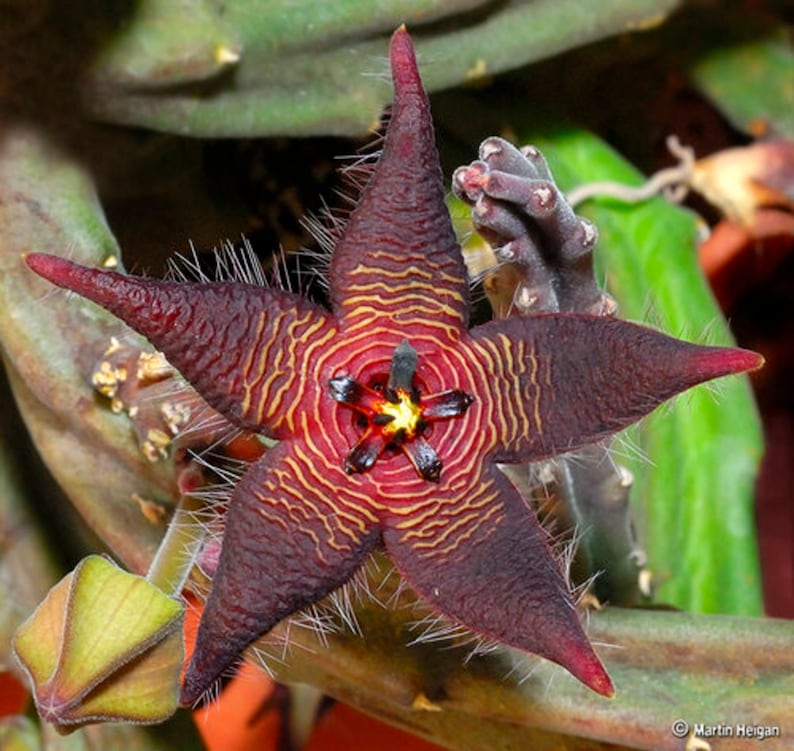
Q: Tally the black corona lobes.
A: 5